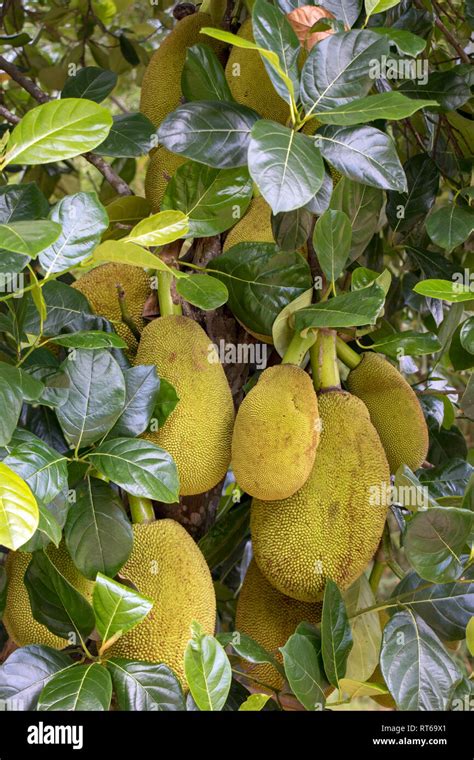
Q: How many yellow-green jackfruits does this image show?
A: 12